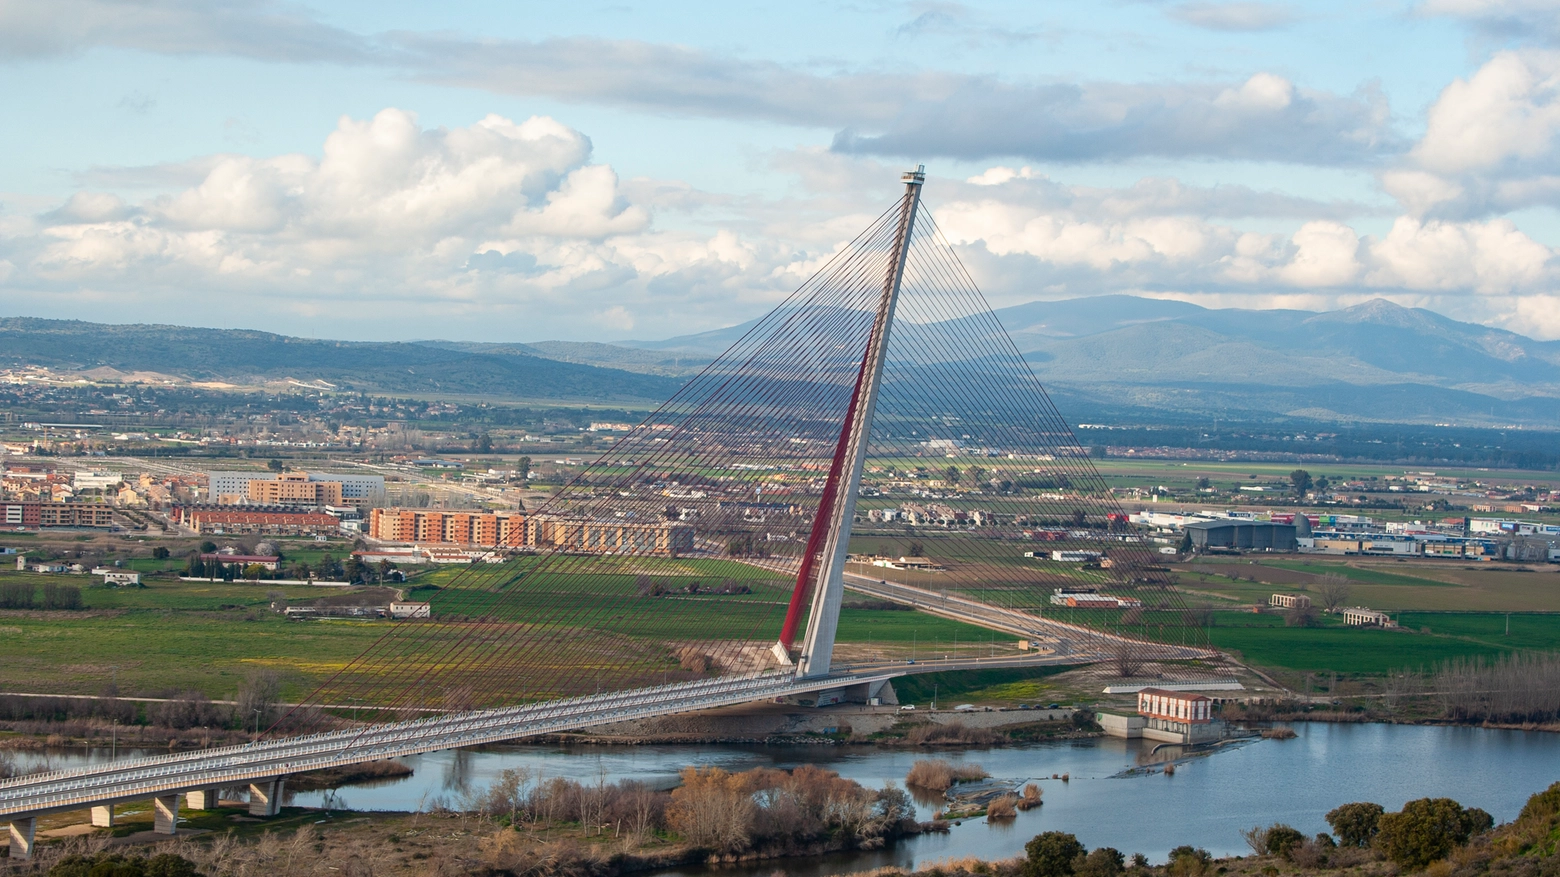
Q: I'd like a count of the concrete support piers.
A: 5